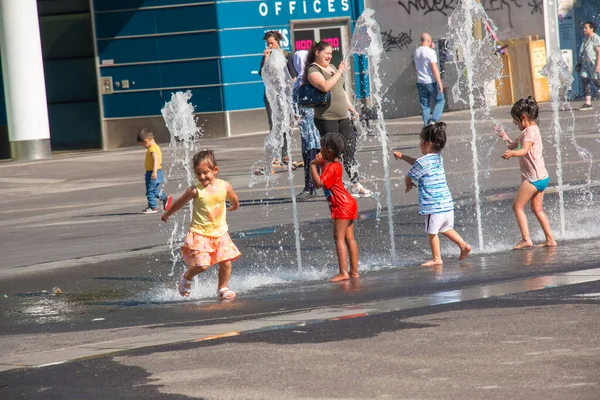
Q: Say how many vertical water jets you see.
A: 5